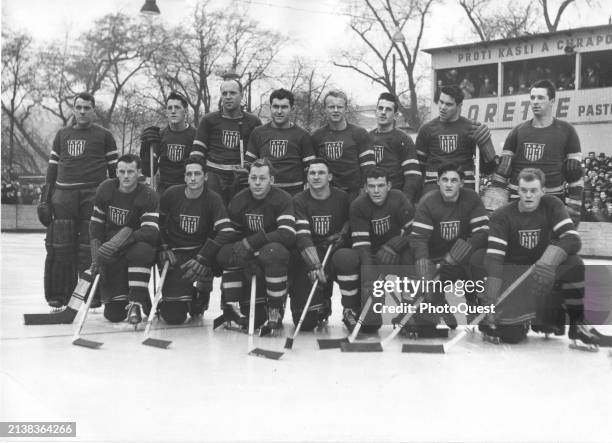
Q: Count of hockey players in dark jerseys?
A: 15